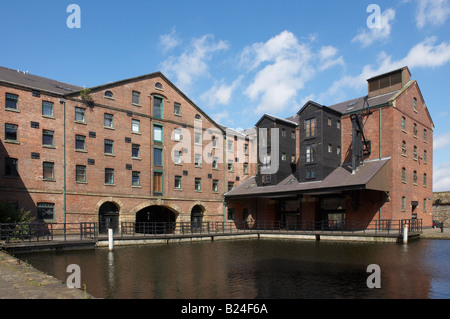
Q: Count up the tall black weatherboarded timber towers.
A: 2